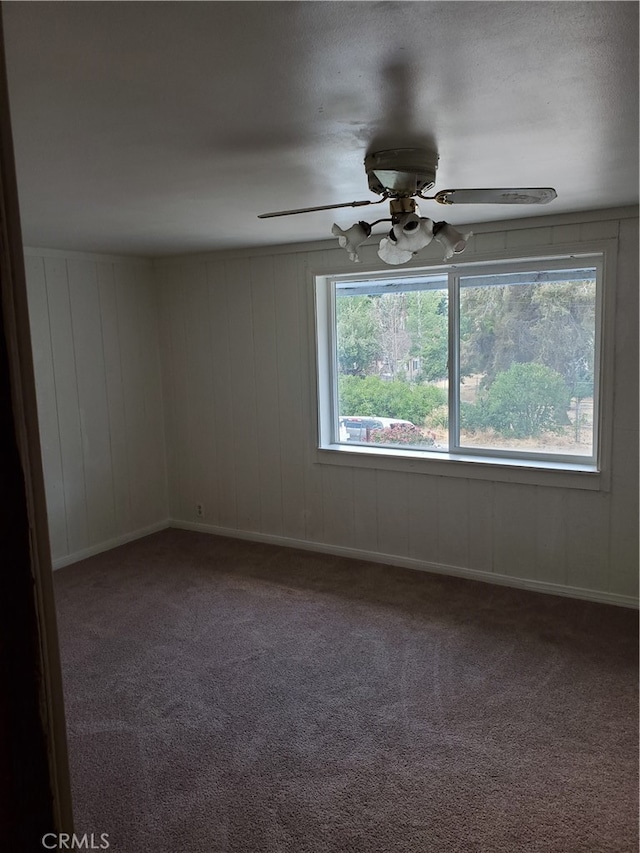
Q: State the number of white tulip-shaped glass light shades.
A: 4